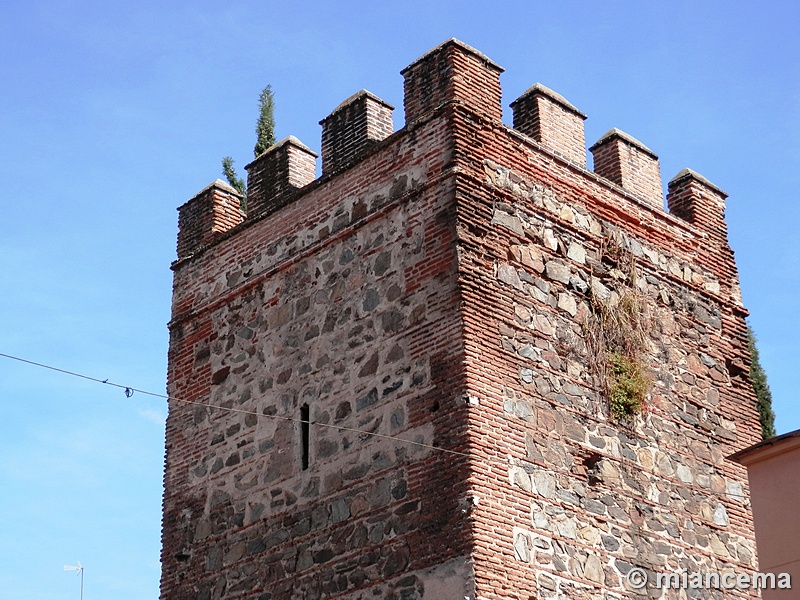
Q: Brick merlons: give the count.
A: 7